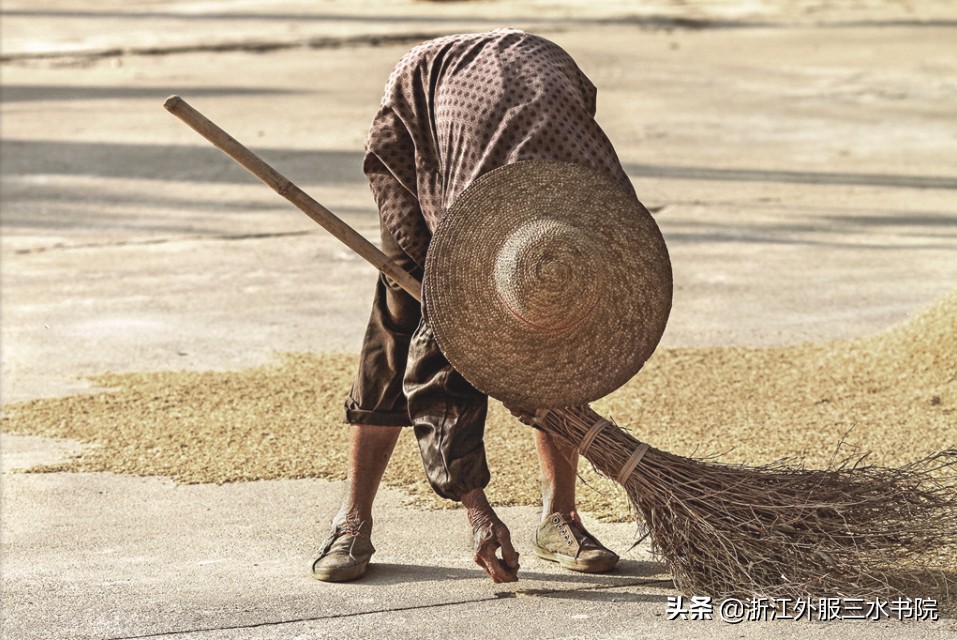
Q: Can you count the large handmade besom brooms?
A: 1